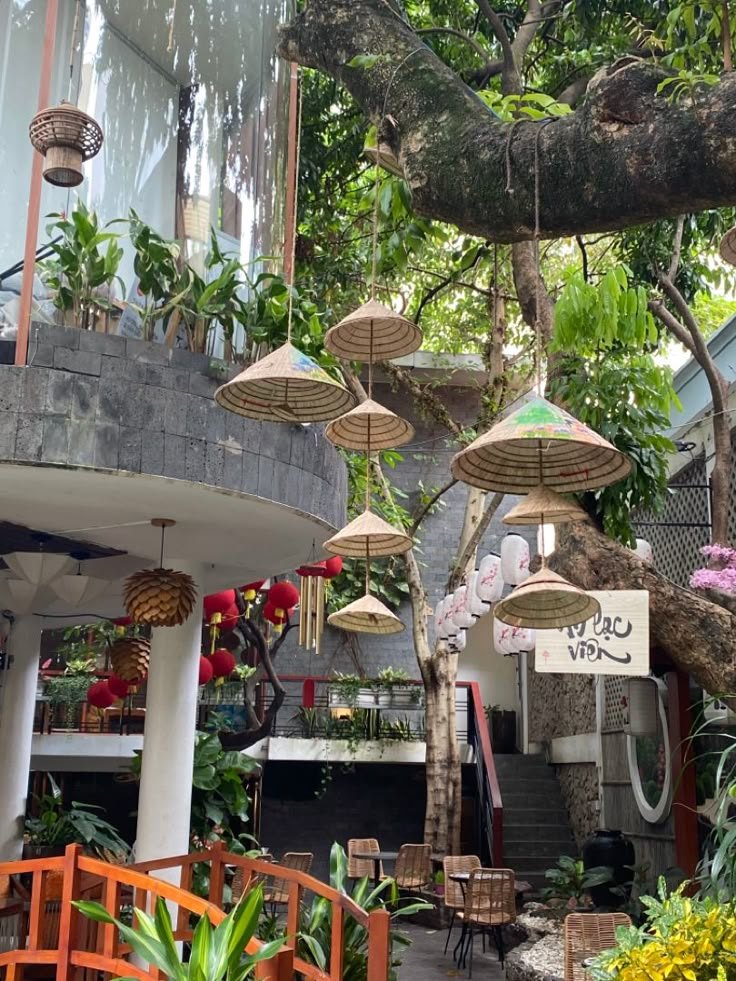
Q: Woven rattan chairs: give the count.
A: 7